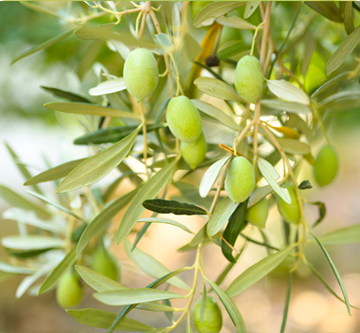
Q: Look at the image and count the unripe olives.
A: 11